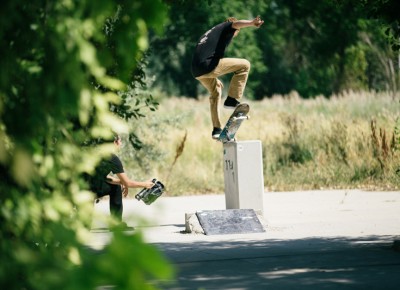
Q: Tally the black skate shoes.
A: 2